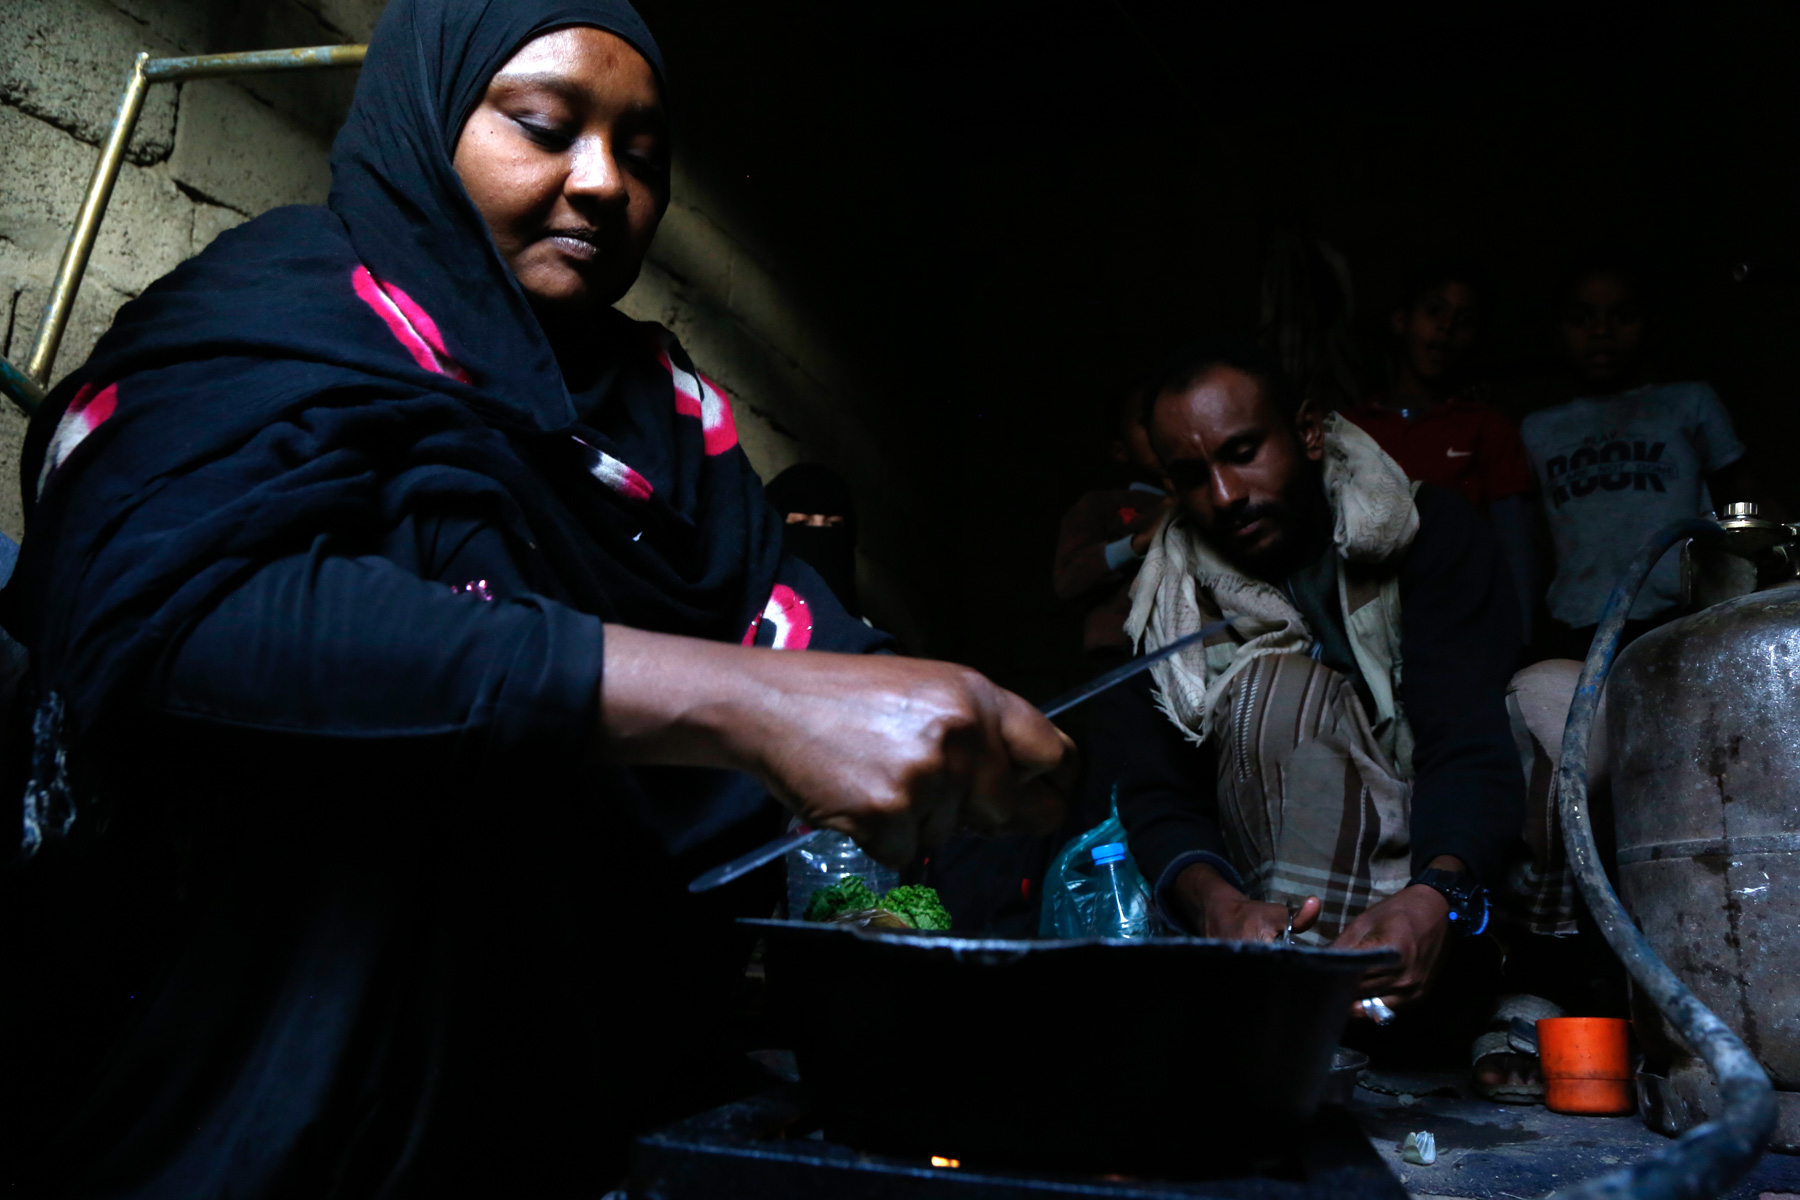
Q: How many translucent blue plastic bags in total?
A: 1